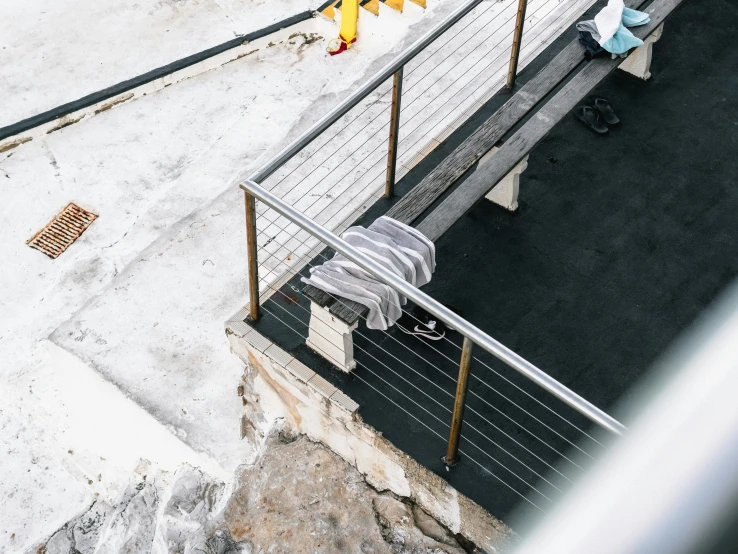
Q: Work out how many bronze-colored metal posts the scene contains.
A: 4